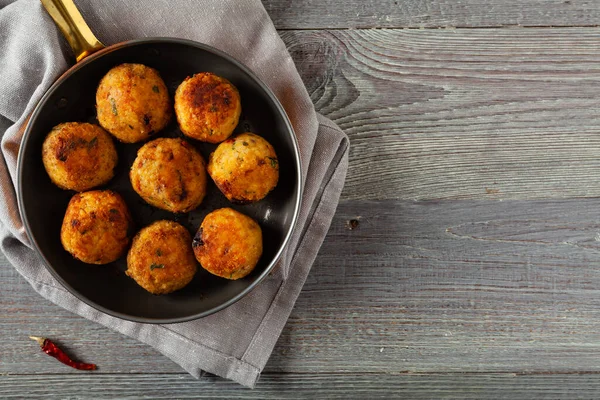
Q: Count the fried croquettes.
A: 8